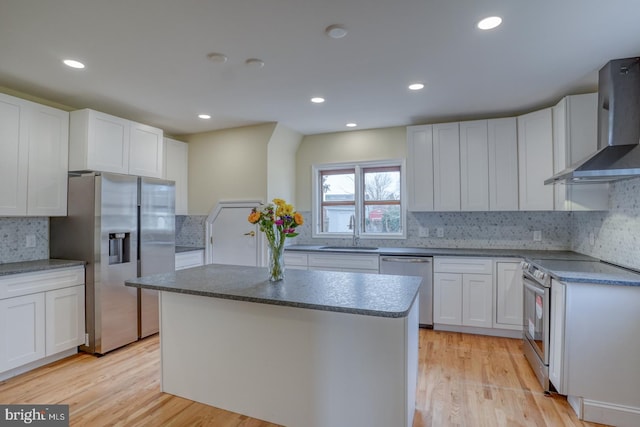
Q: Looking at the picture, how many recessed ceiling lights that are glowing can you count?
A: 6